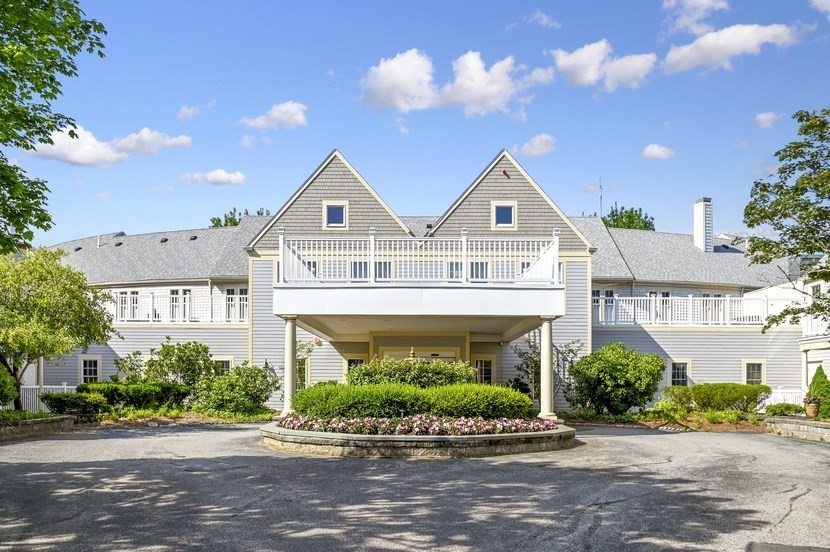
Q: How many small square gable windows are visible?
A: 2